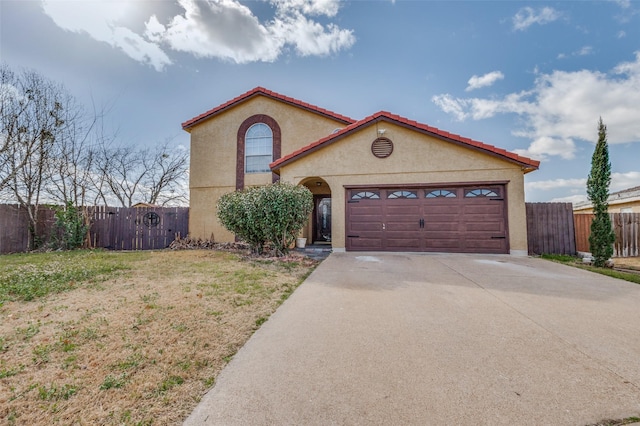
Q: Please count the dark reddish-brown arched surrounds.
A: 1